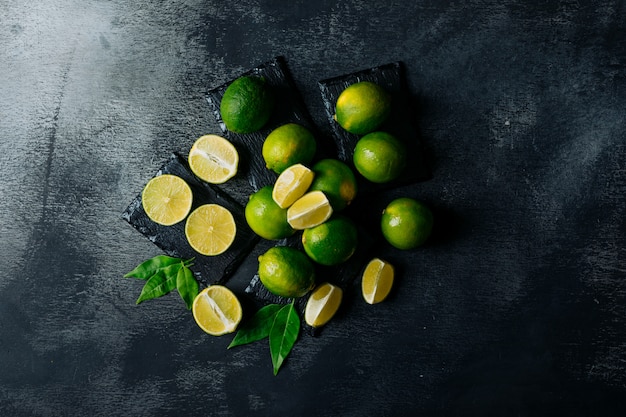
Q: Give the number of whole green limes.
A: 9